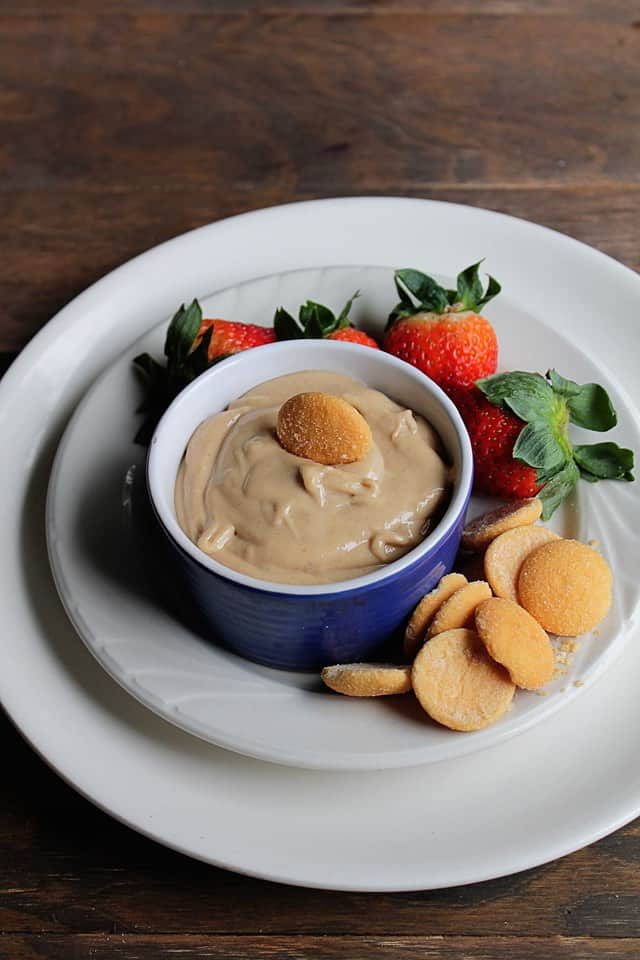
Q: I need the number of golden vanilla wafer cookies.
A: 9